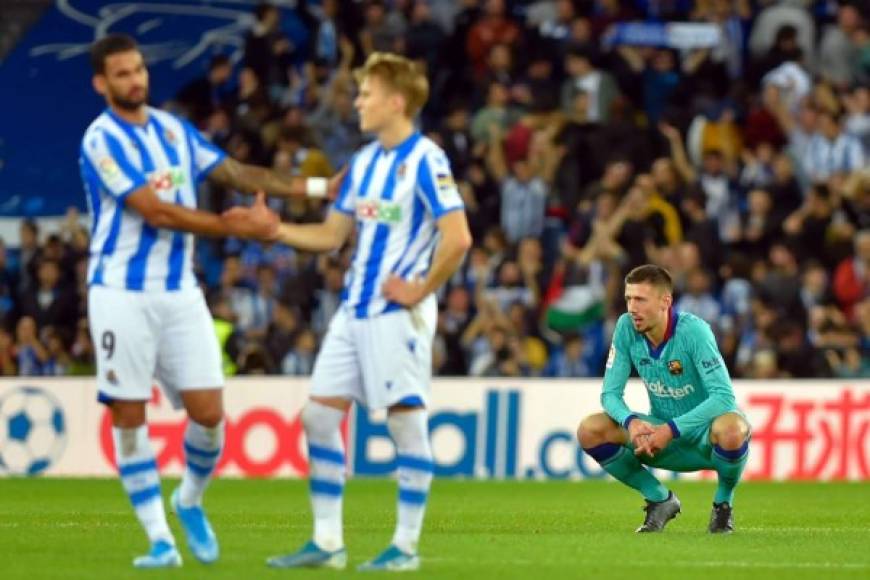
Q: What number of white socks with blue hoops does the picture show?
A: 4